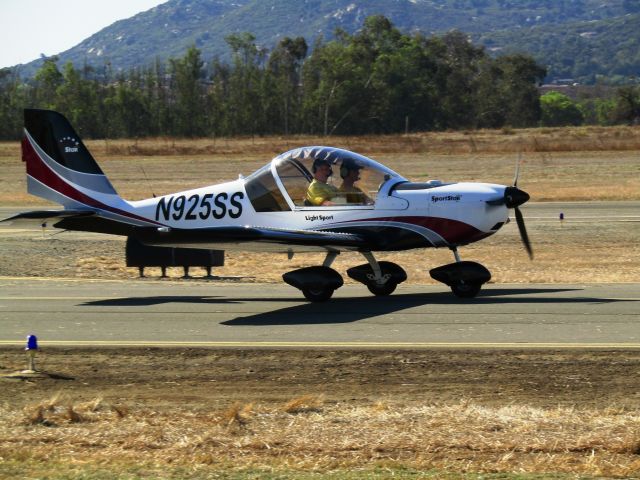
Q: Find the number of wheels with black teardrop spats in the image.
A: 3